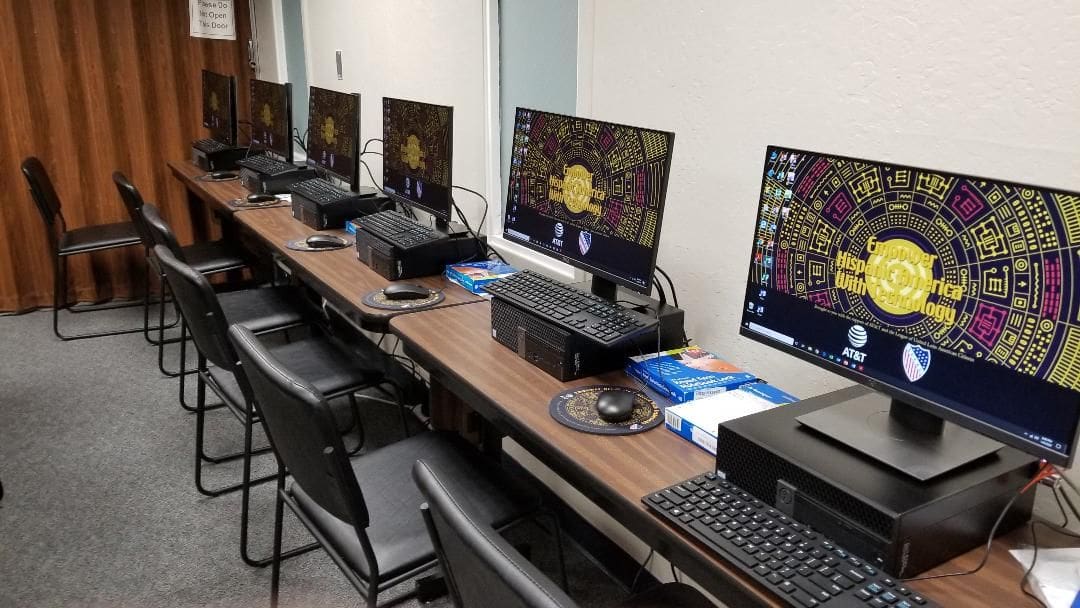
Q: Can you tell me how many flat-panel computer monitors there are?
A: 6